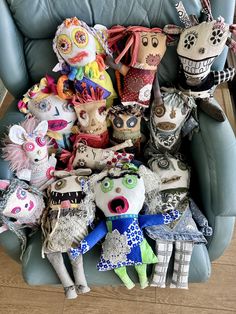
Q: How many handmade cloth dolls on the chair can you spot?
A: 13